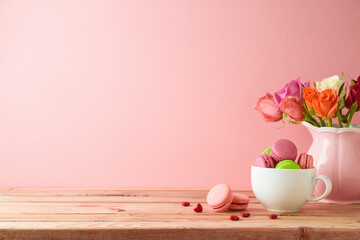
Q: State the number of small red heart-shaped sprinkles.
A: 5